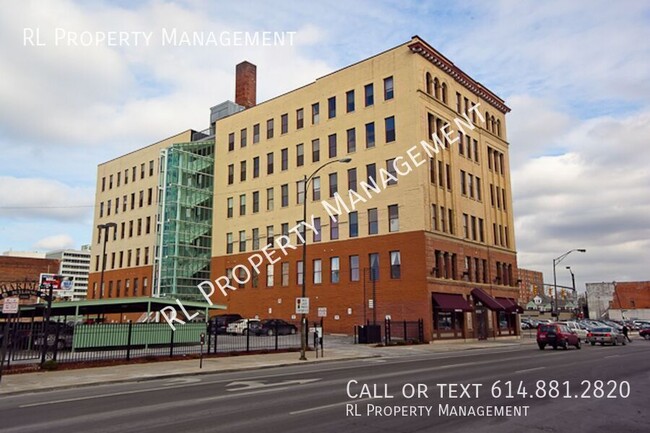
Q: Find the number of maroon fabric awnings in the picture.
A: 3